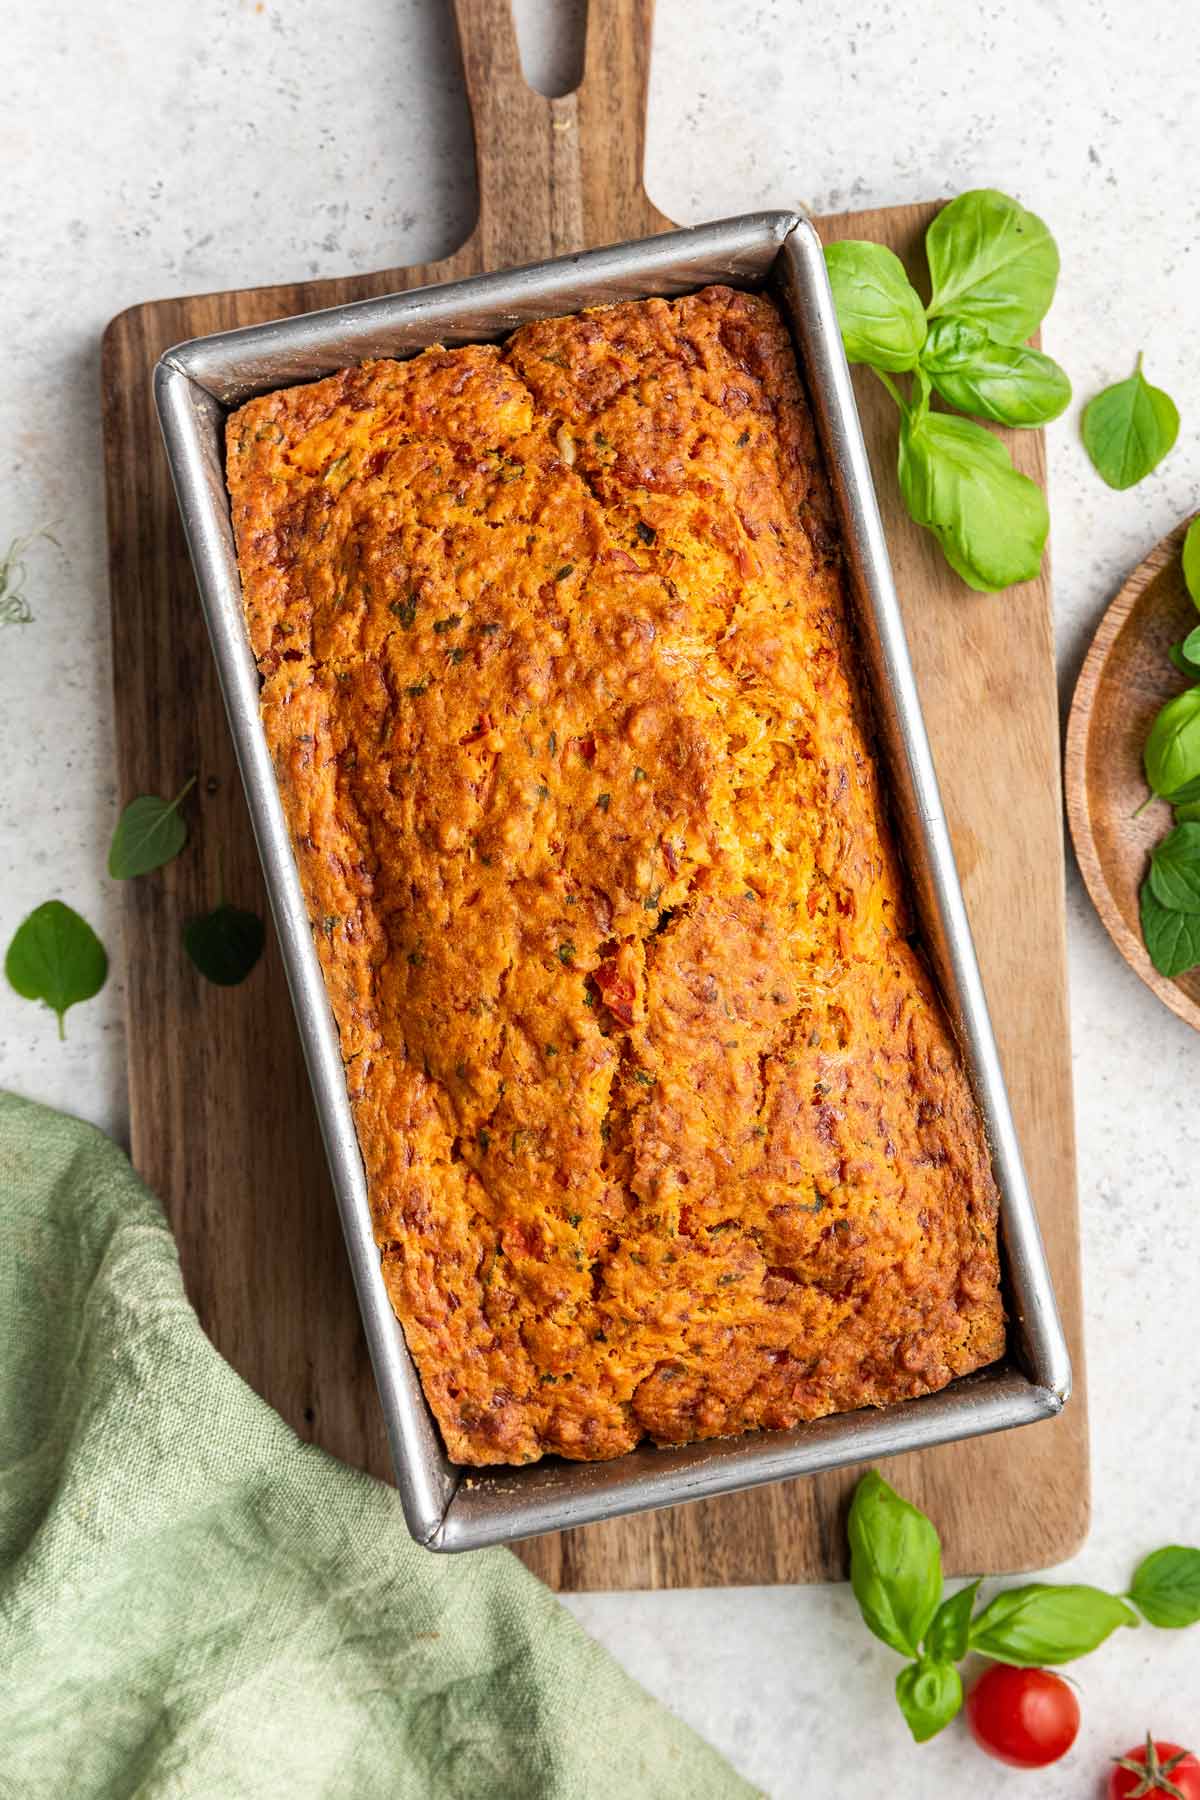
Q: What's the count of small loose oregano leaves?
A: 5